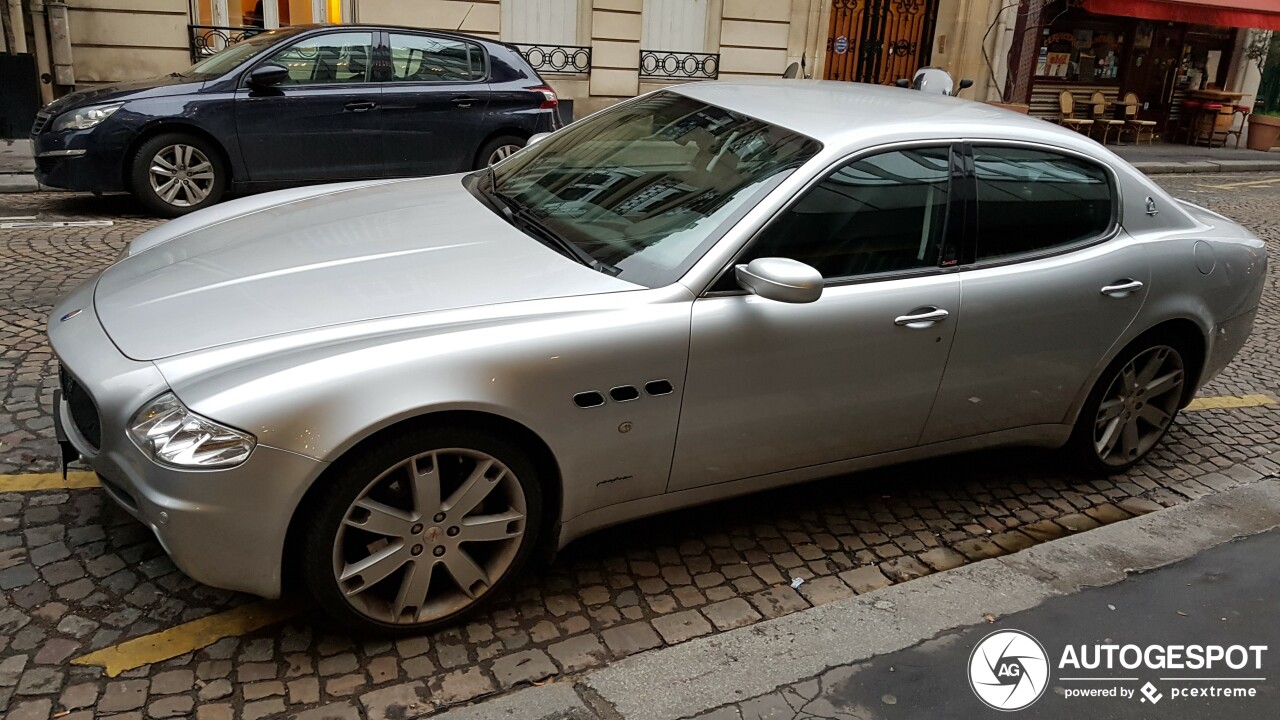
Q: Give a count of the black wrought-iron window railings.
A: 3